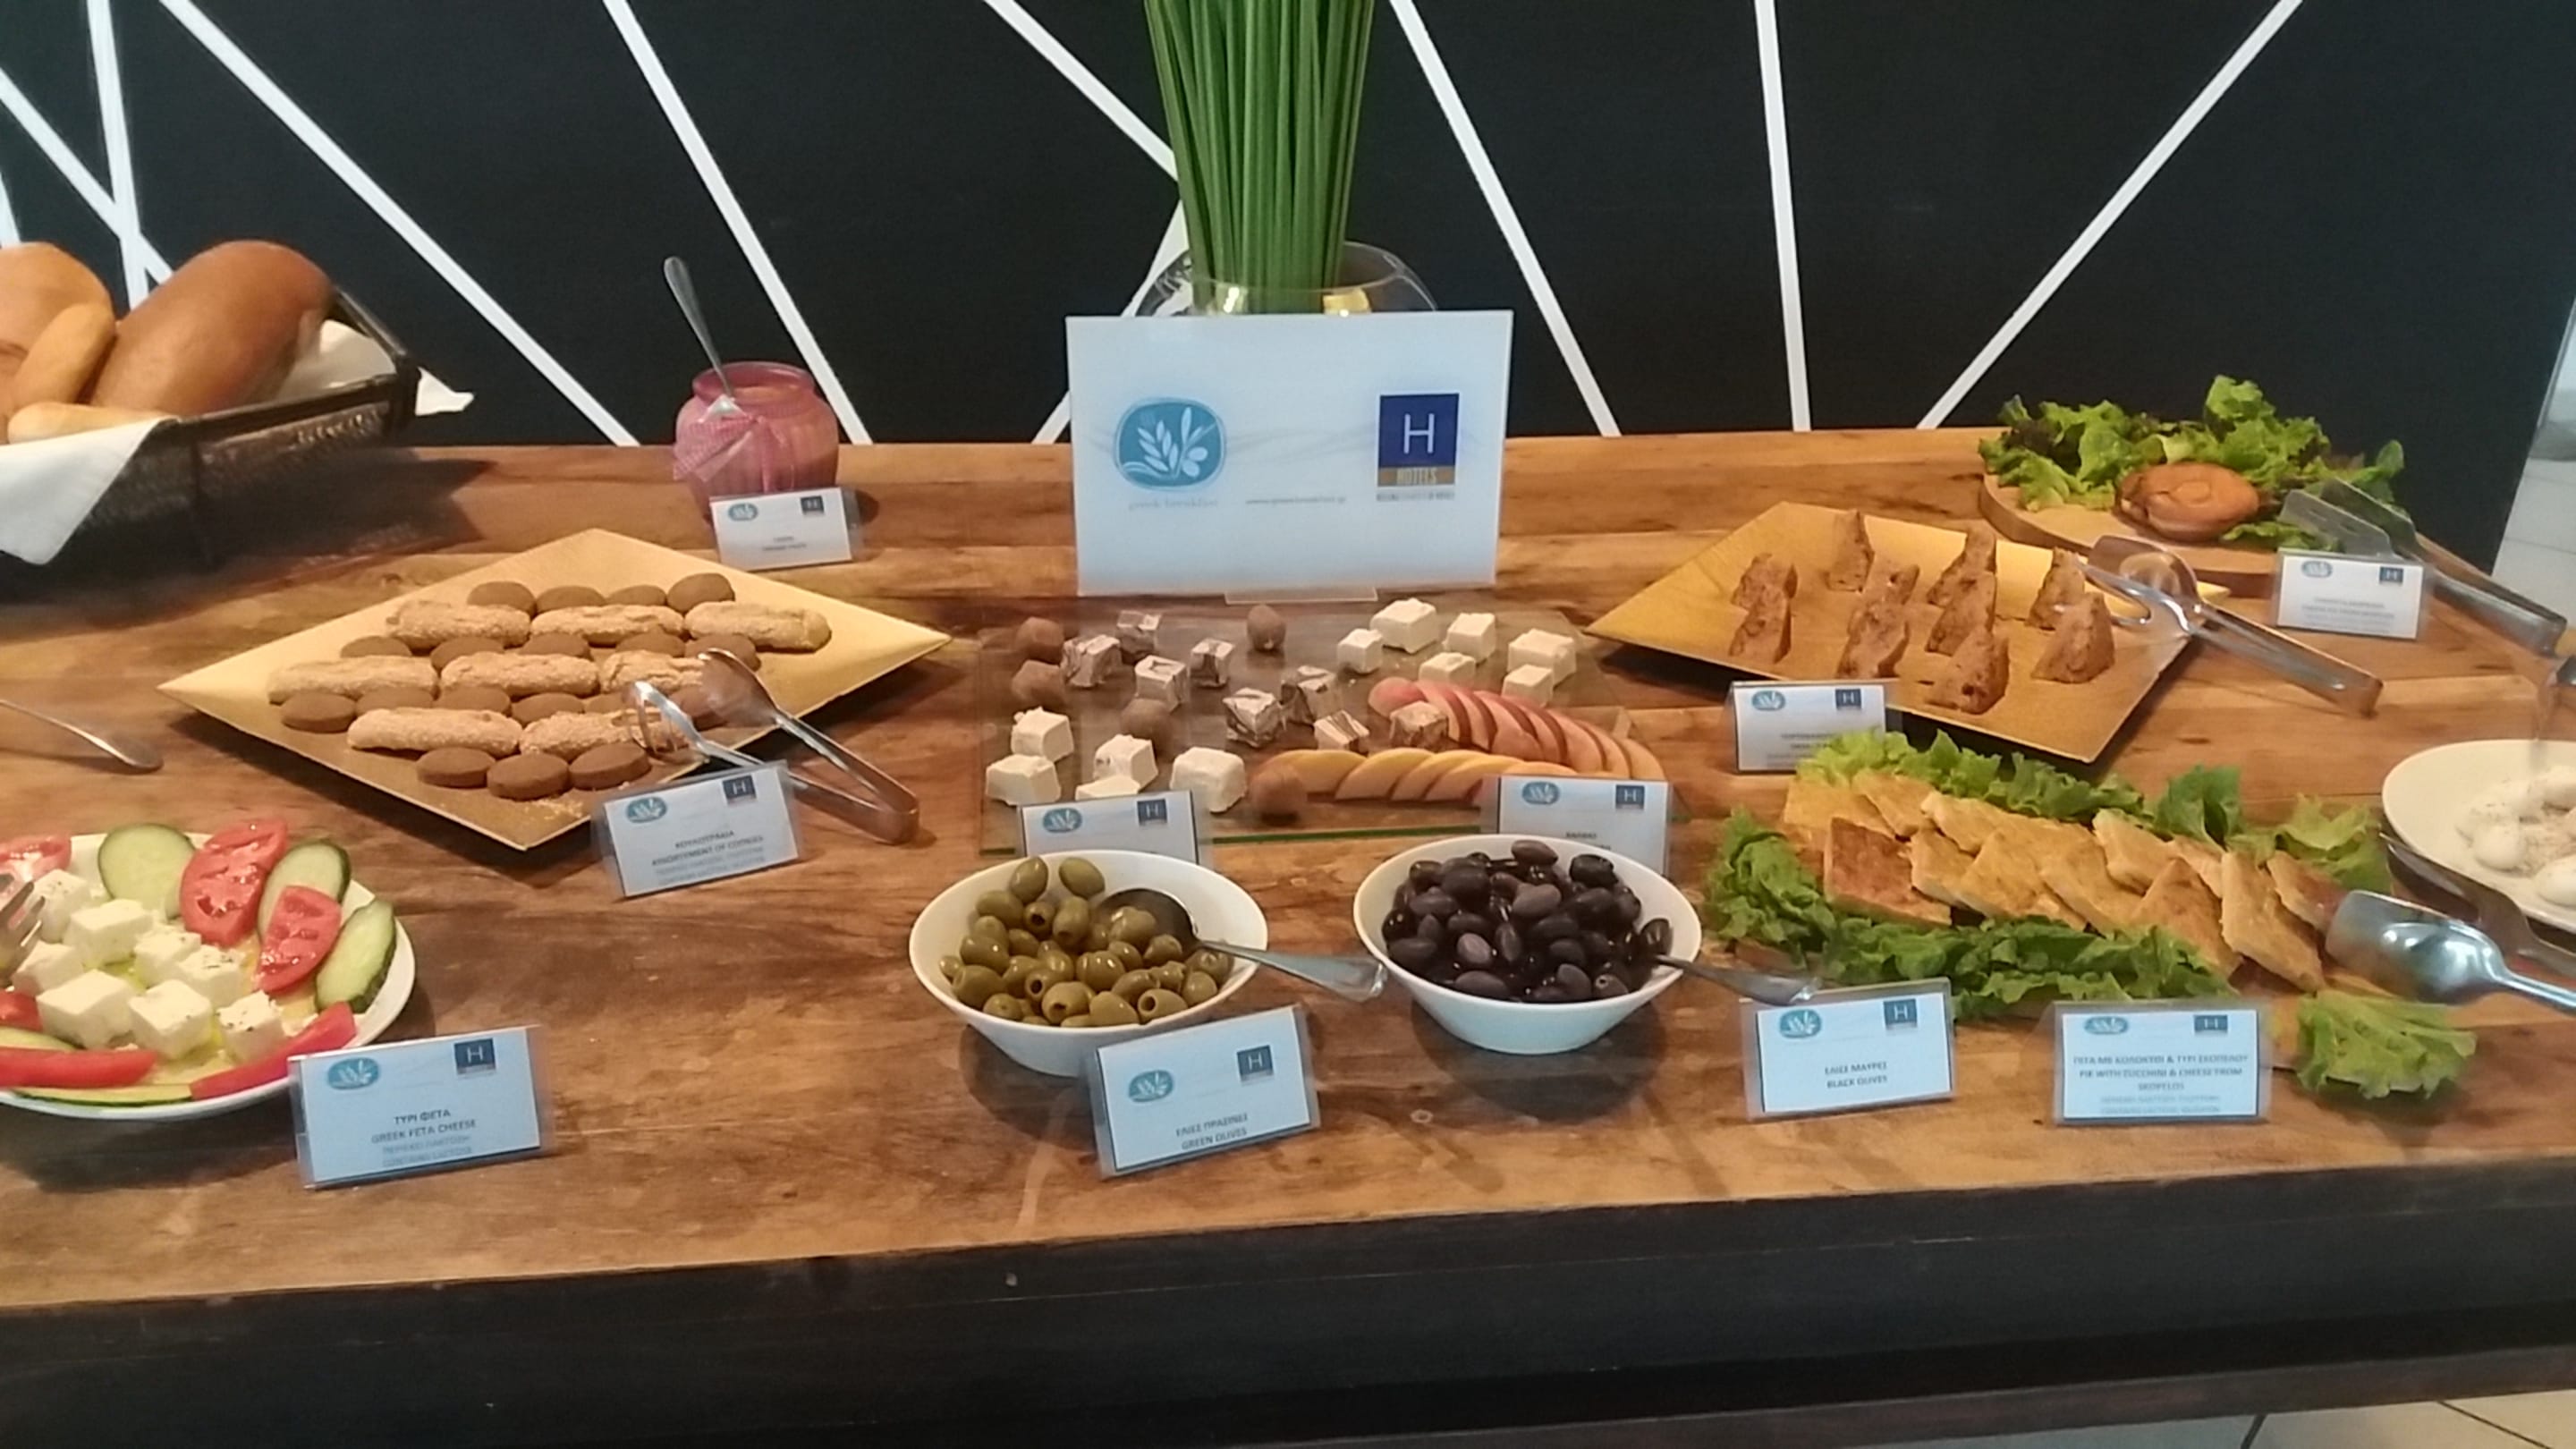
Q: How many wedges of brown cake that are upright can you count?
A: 10